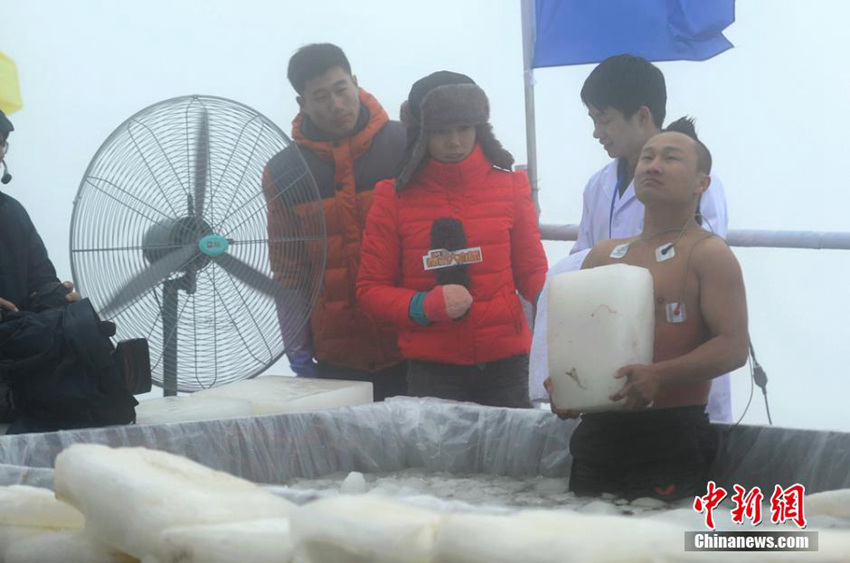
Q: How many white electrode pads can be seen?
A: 3